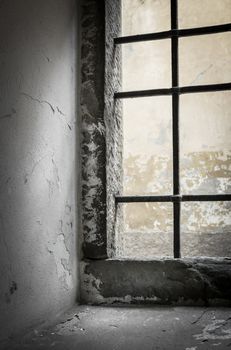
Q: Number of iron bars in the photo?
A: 4